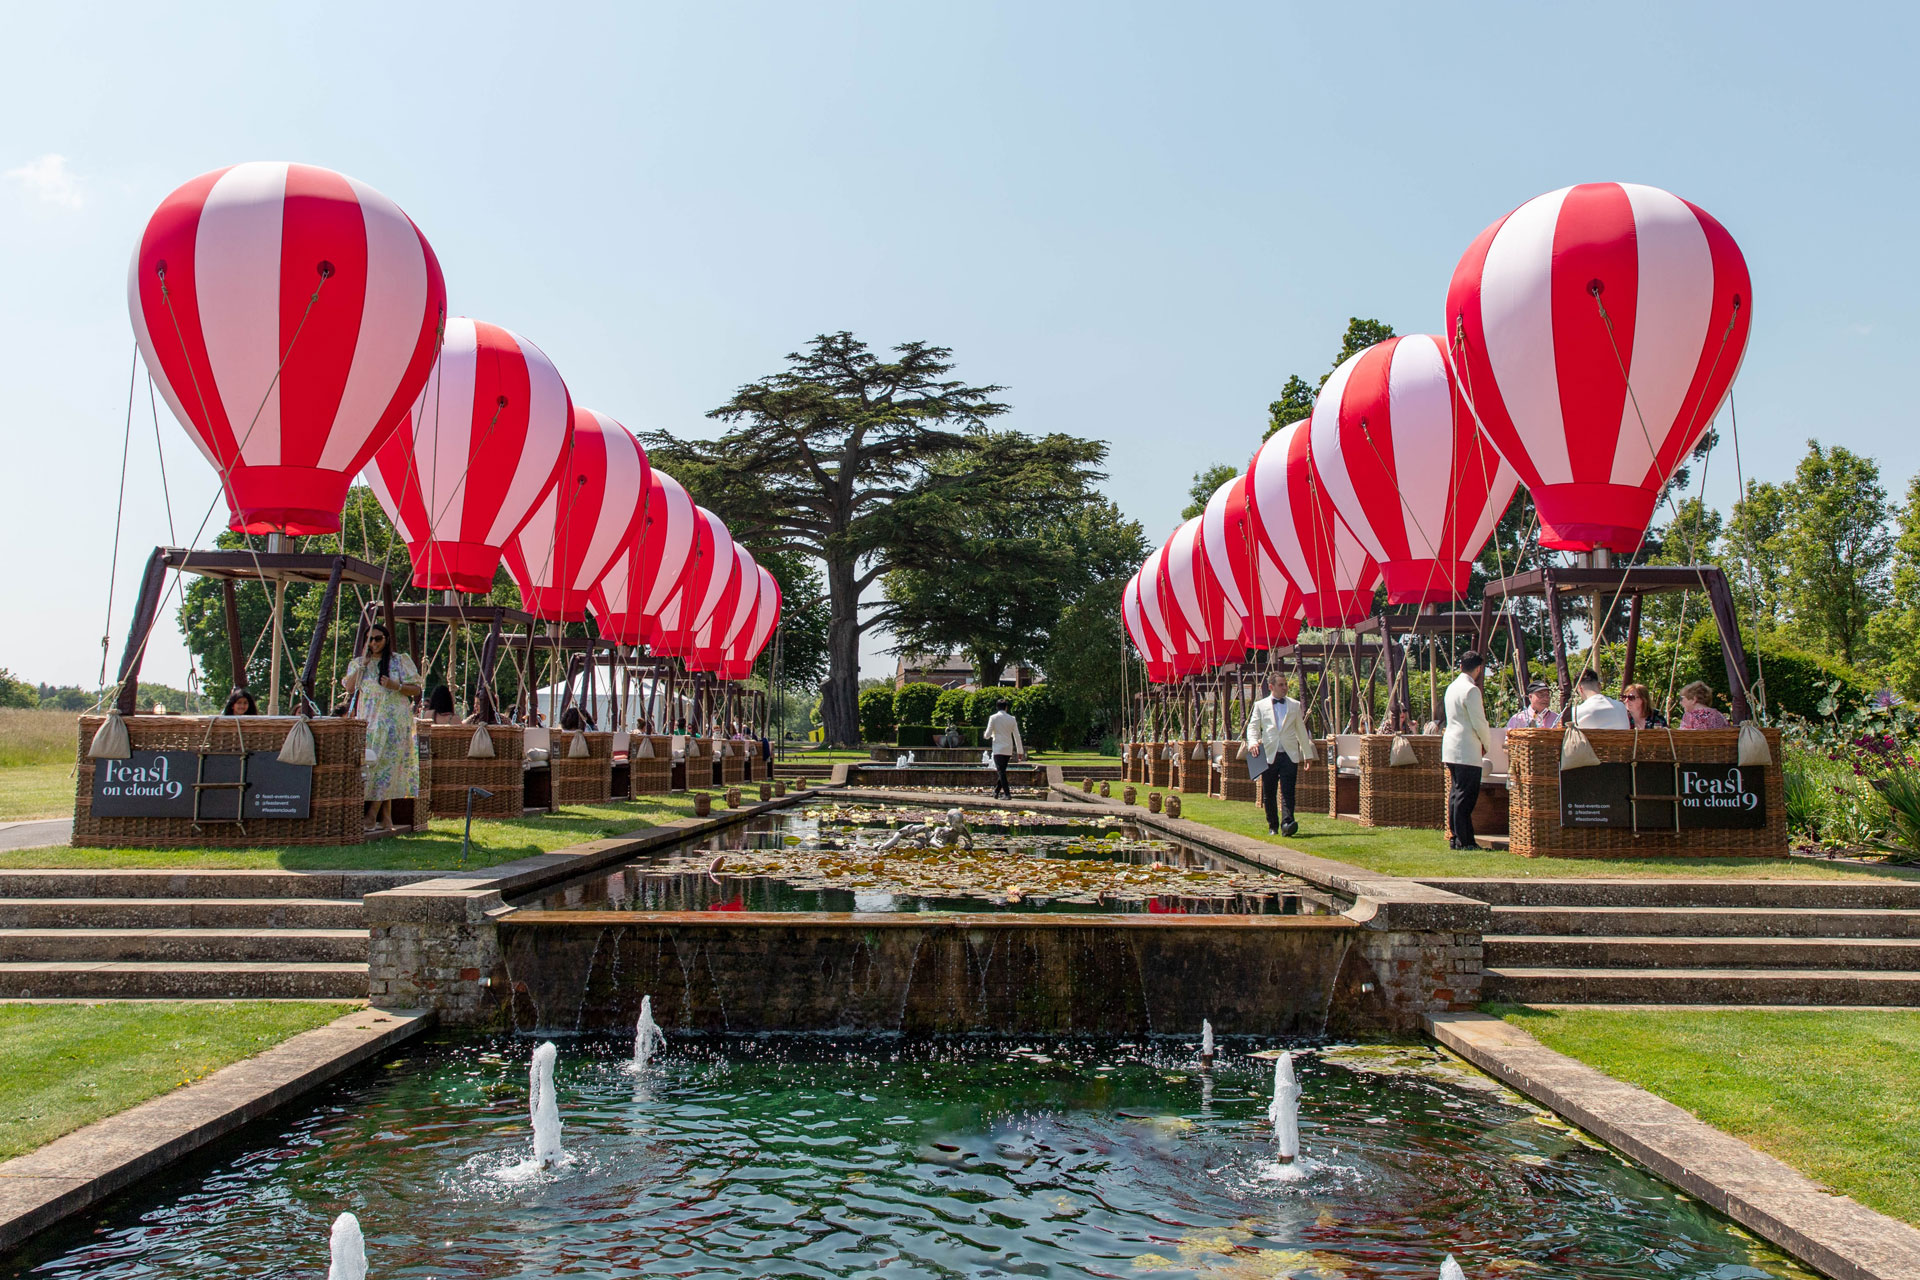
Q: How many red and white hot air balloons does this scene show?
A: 14